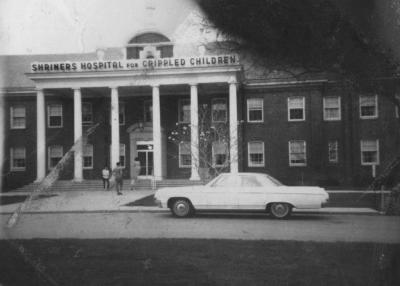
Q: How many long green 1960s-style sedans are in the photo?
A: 0